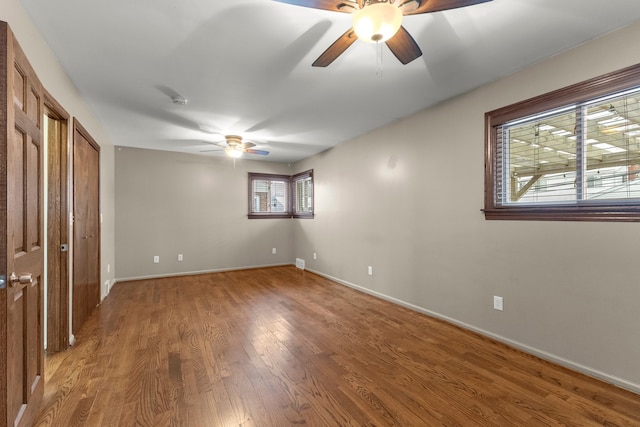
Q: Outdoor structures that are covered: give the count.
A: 1